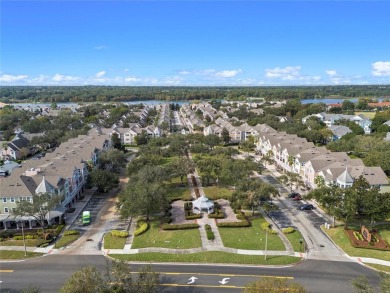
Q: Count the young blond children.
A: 0